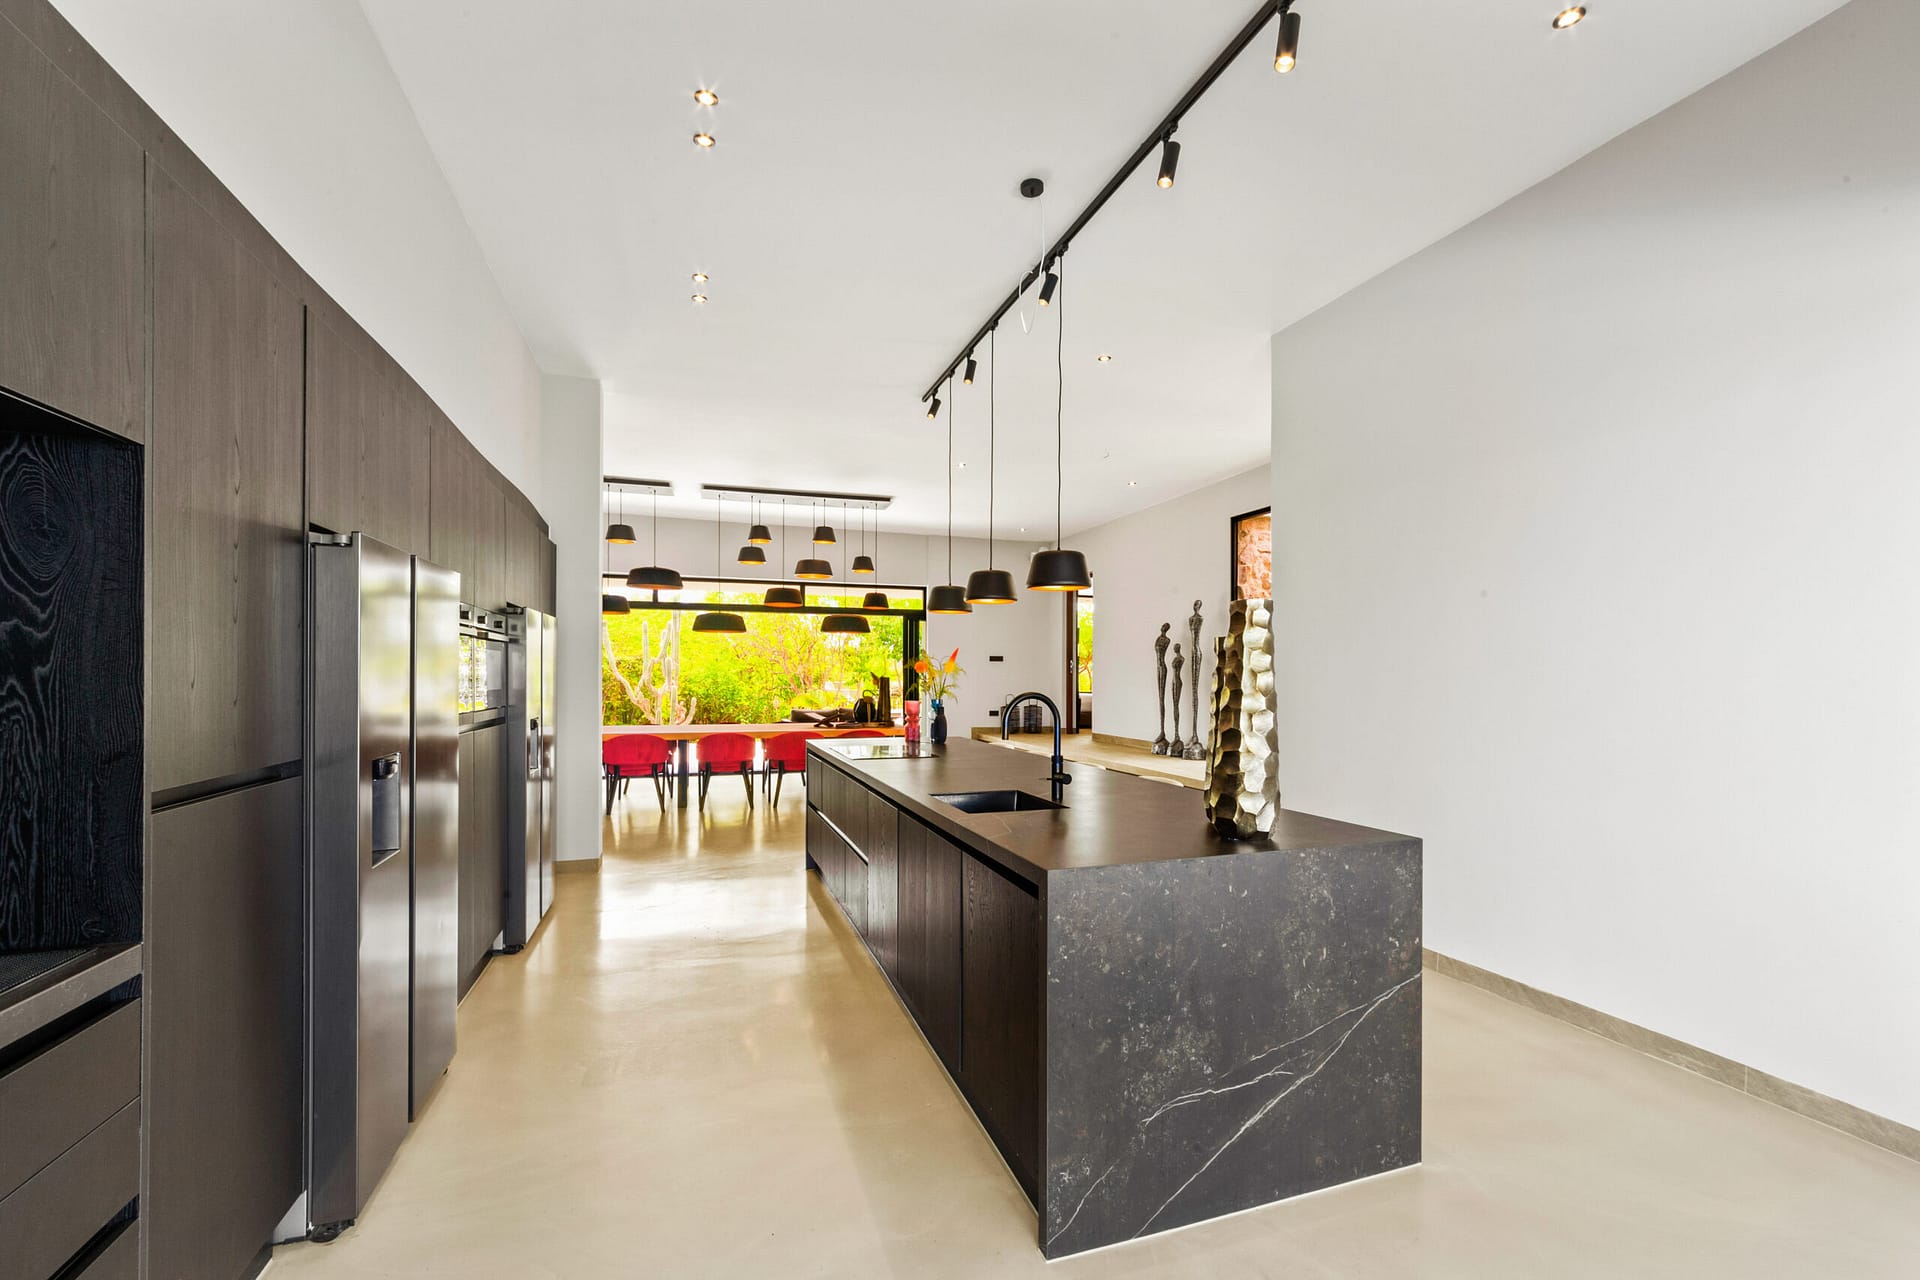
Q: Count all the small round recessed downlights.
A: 9